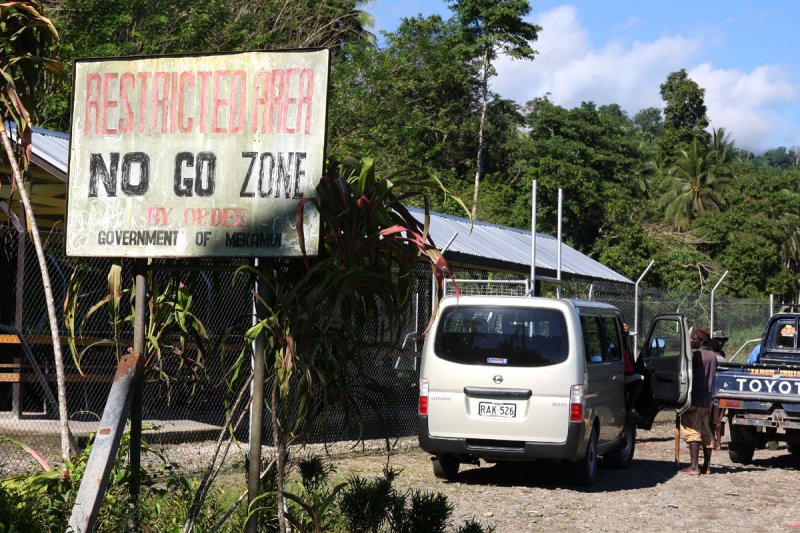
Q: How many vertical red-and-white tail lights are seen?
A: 2